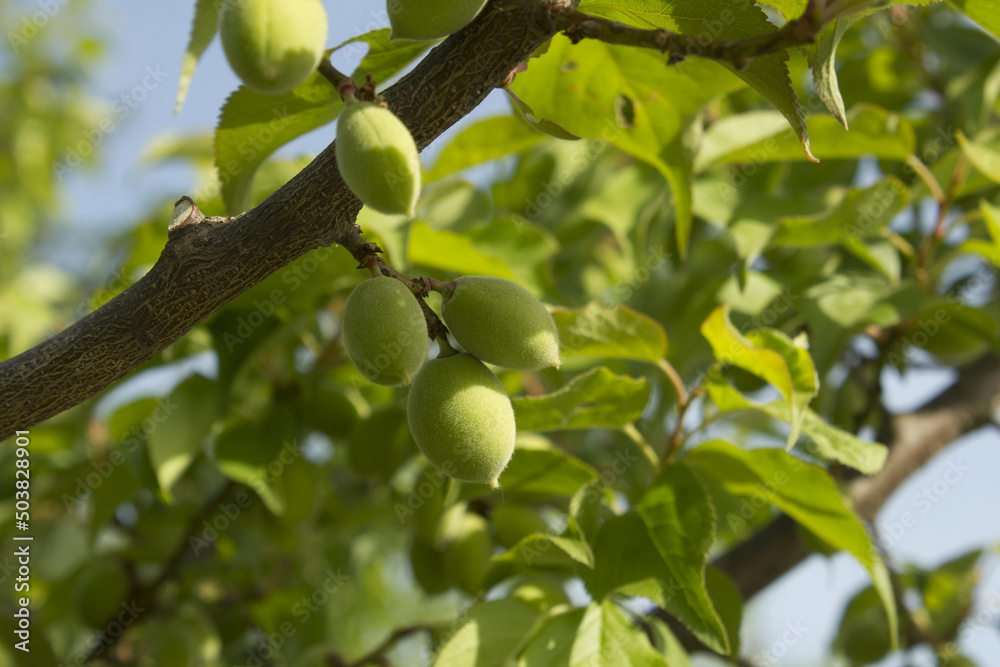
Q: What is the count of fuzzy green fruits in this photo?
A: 6